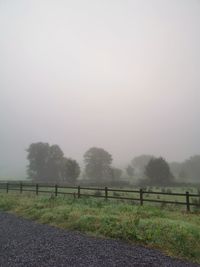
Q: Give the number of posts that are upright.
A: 8